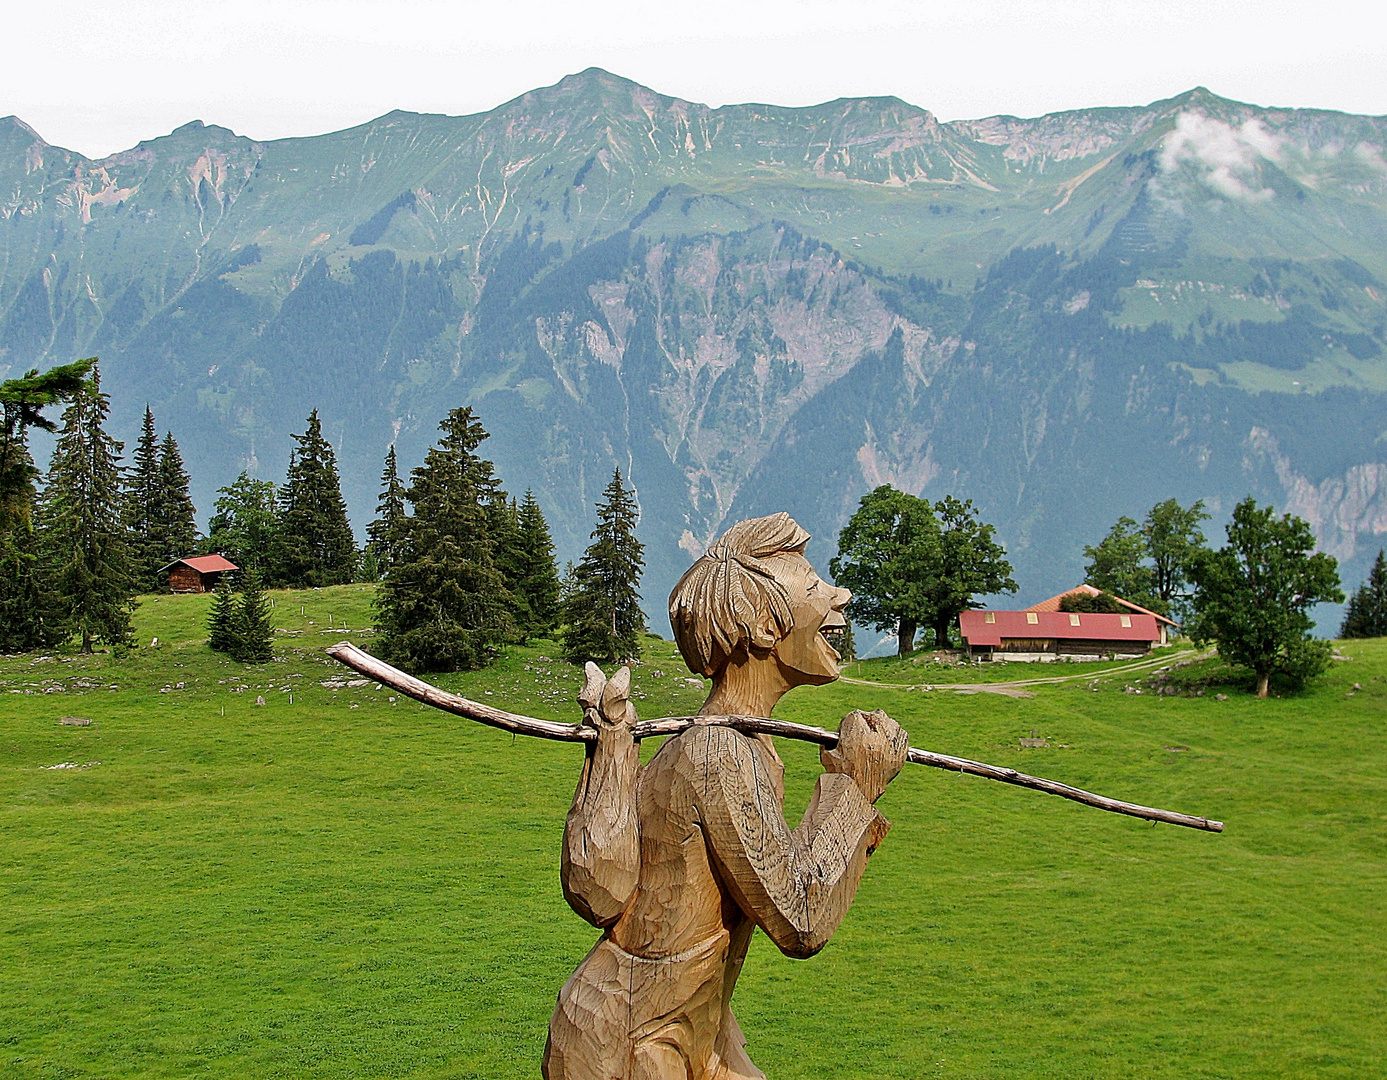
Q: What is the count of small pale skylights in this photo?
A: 4